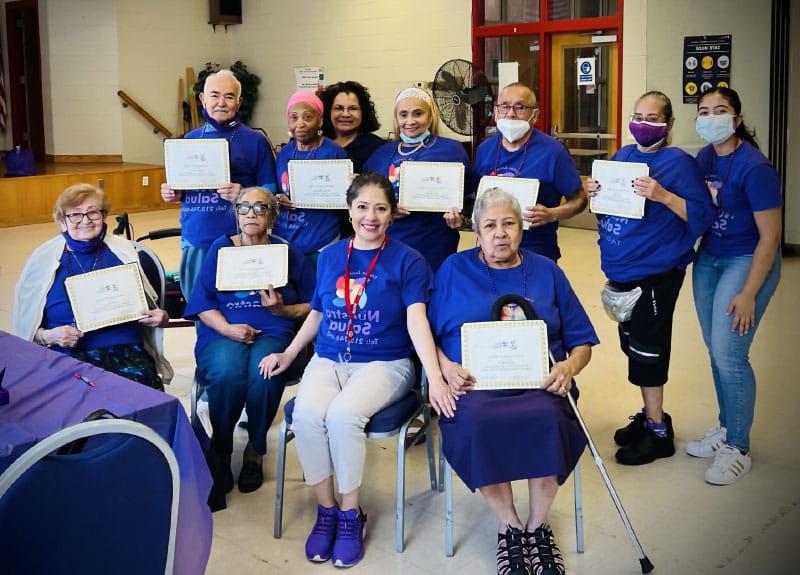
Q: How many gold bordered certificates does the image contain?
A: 8